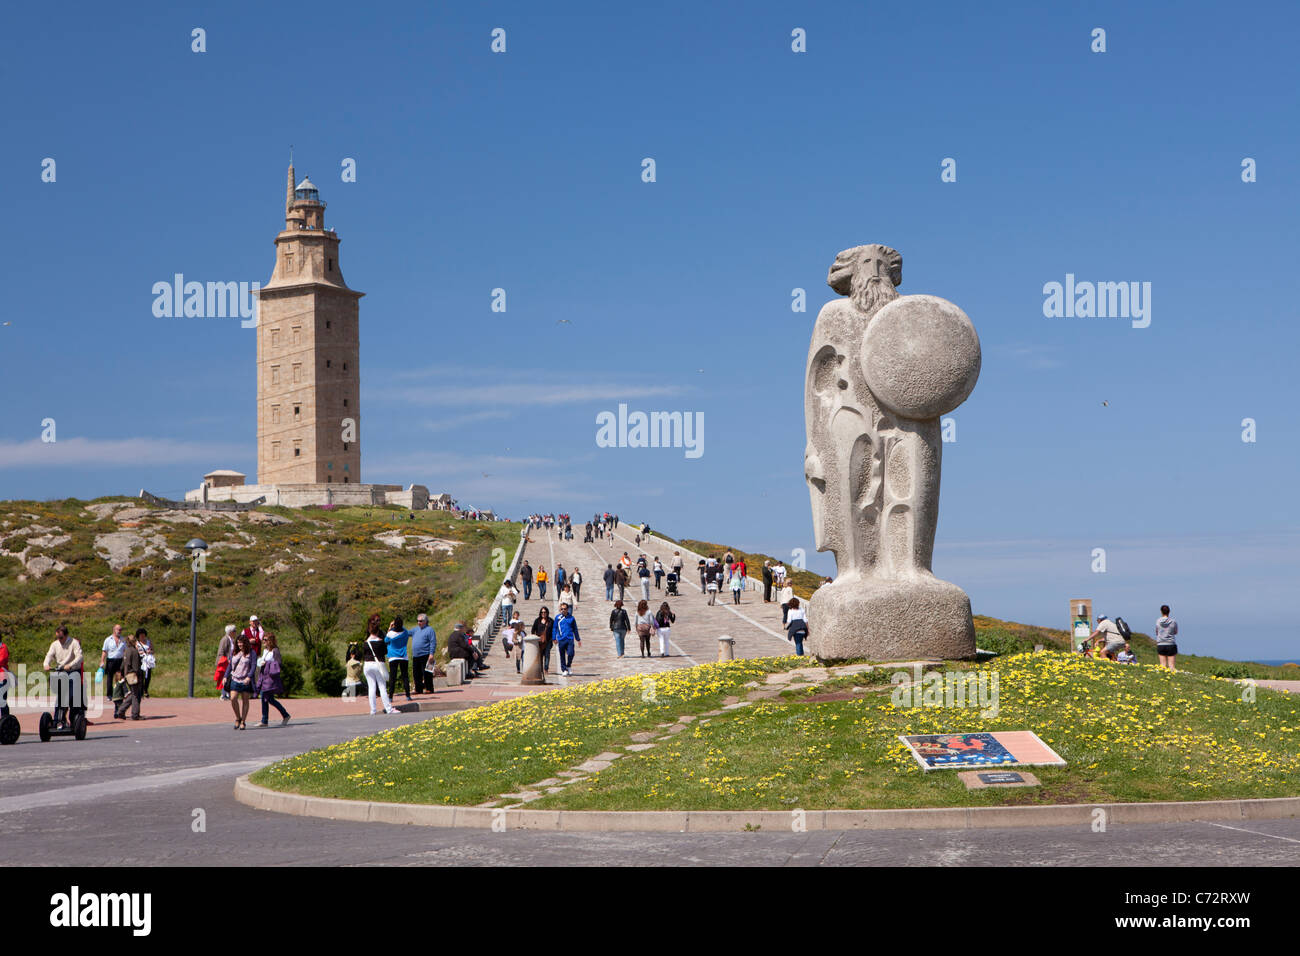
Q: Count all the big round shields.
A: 1